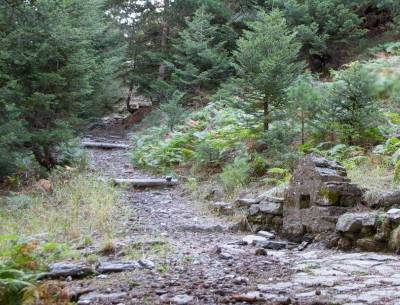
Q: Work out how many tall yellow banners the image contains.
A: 0